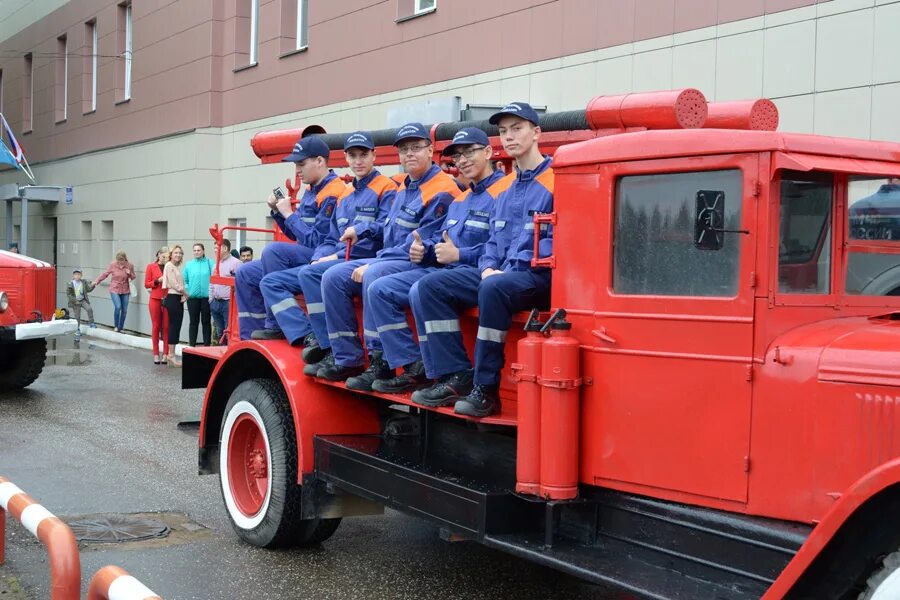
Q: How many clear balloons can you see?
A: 0